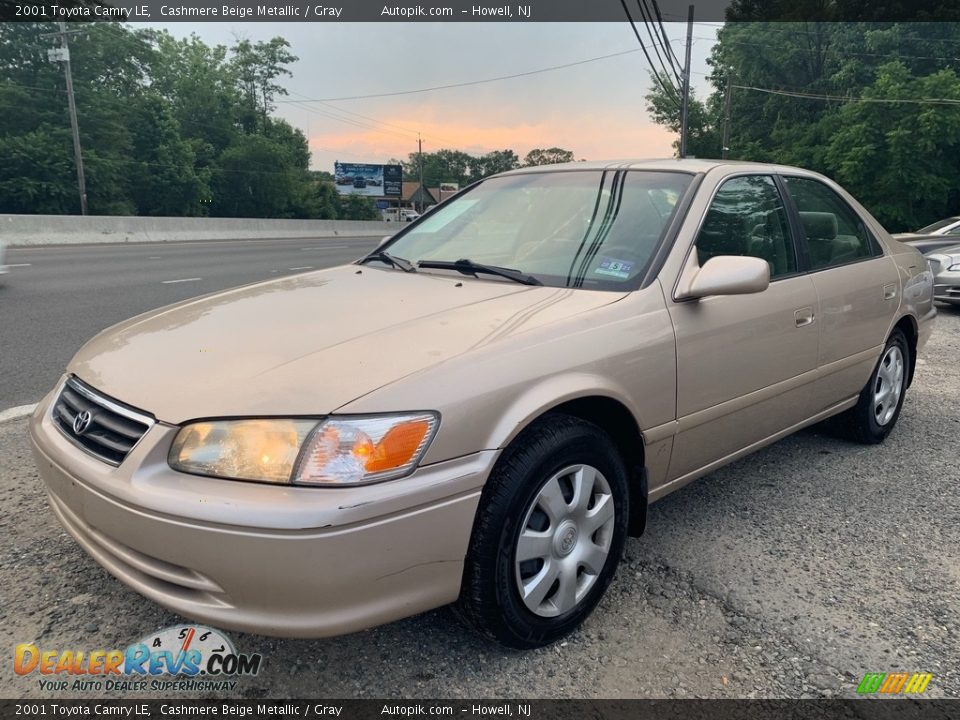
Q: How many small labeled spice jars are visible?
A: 0